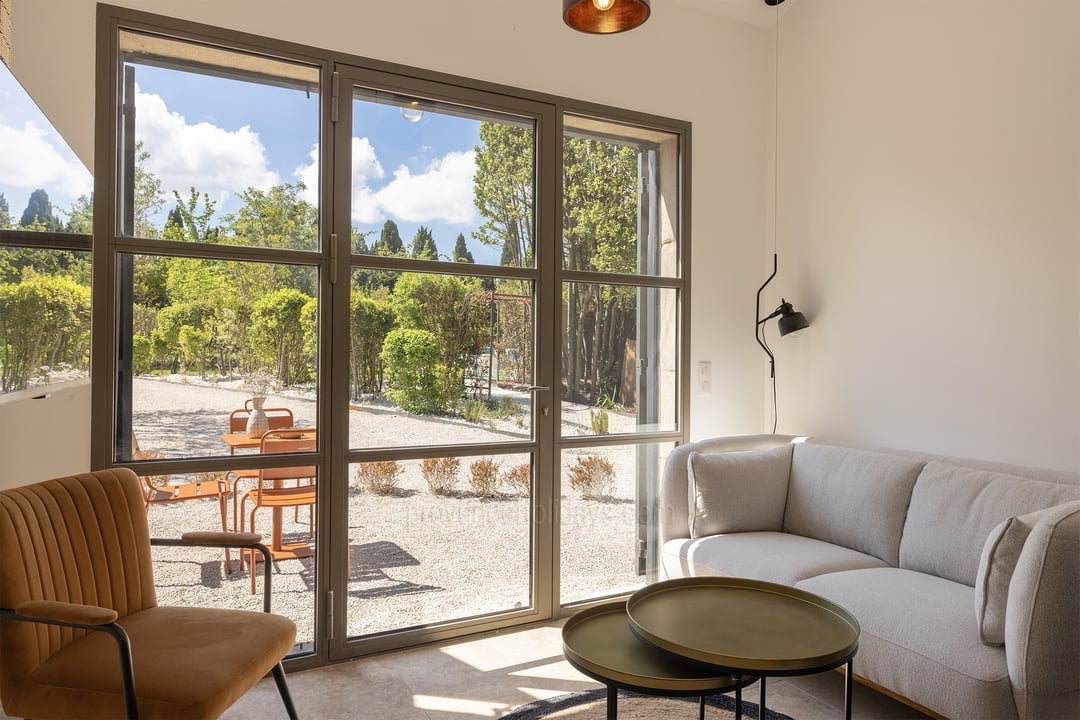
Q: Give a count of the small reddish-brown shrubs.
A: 5